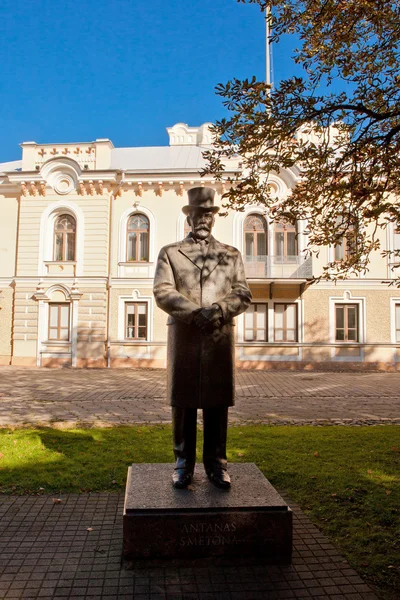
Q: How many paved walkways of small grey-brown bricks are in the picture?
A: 2